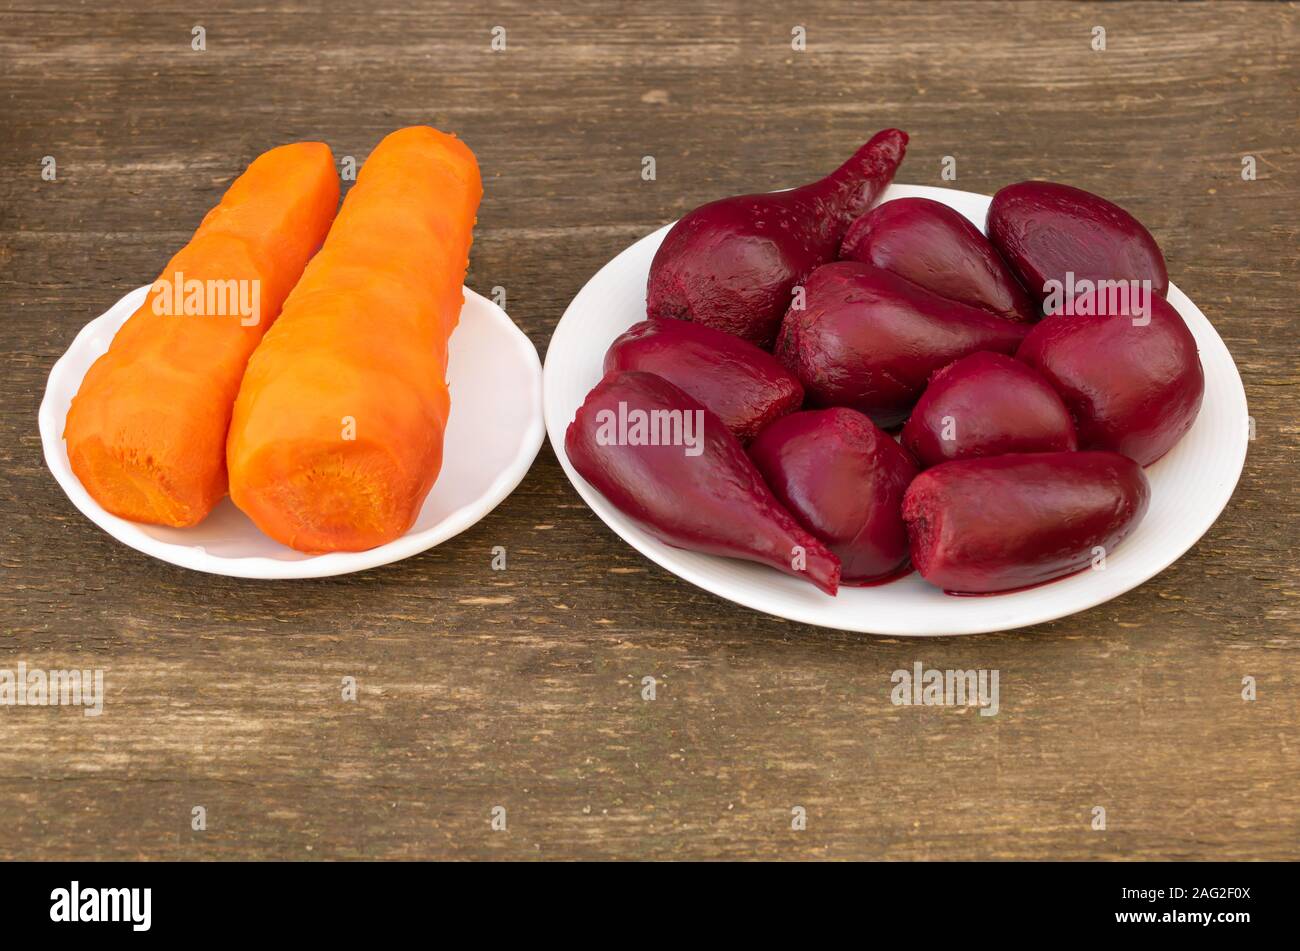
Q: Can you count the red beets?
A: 10